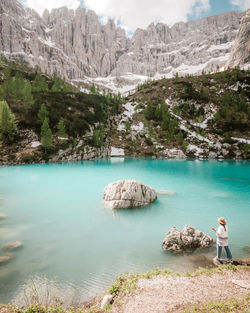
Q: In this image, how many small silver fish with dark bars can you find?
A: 0